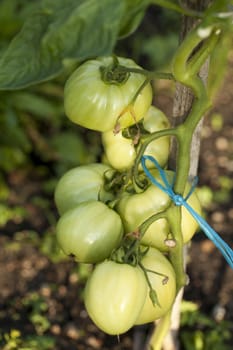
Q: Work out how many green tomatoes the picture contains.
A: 7